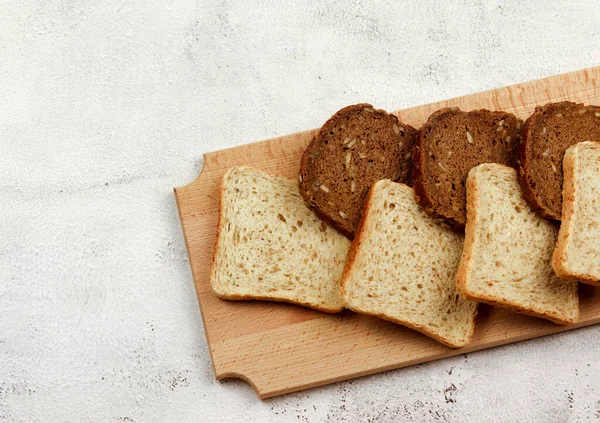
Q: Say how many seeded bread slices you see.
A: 3